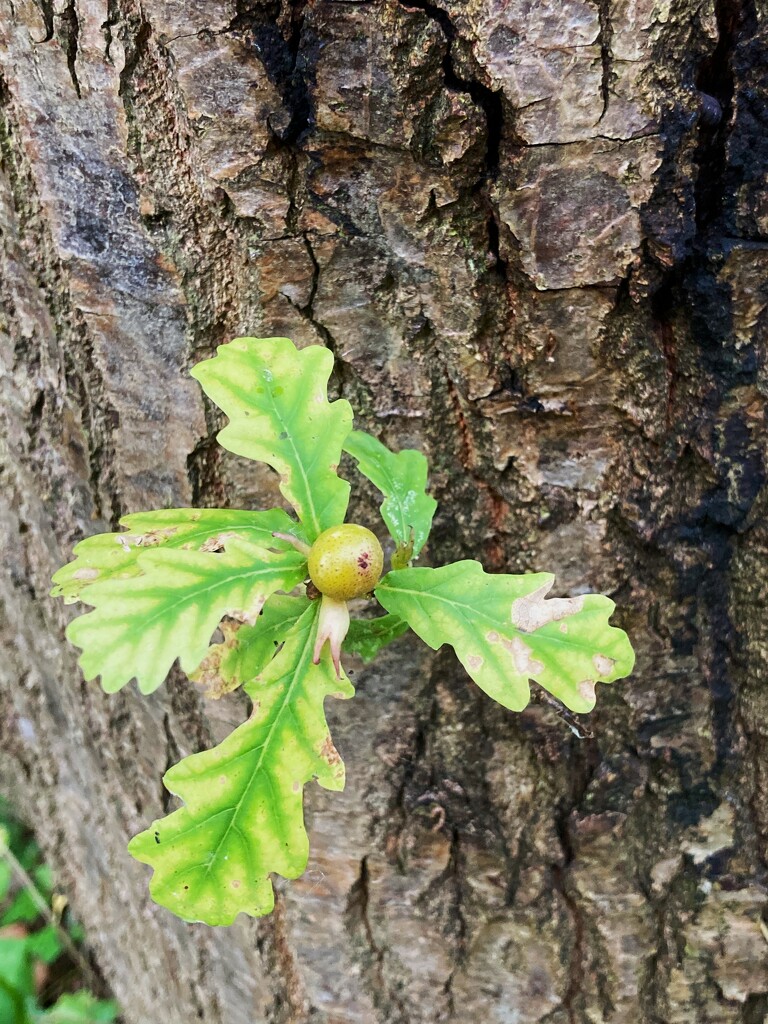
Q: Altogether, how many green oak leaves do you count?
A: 8